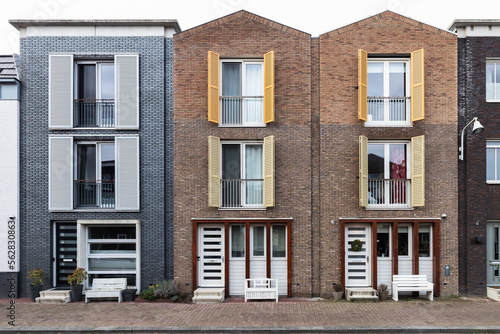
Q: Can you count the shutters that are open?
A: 12